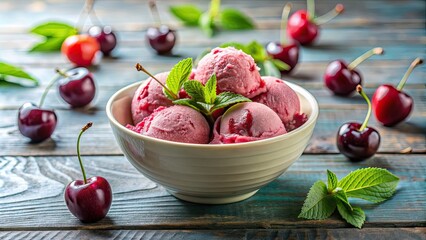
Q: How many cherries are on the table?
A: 11